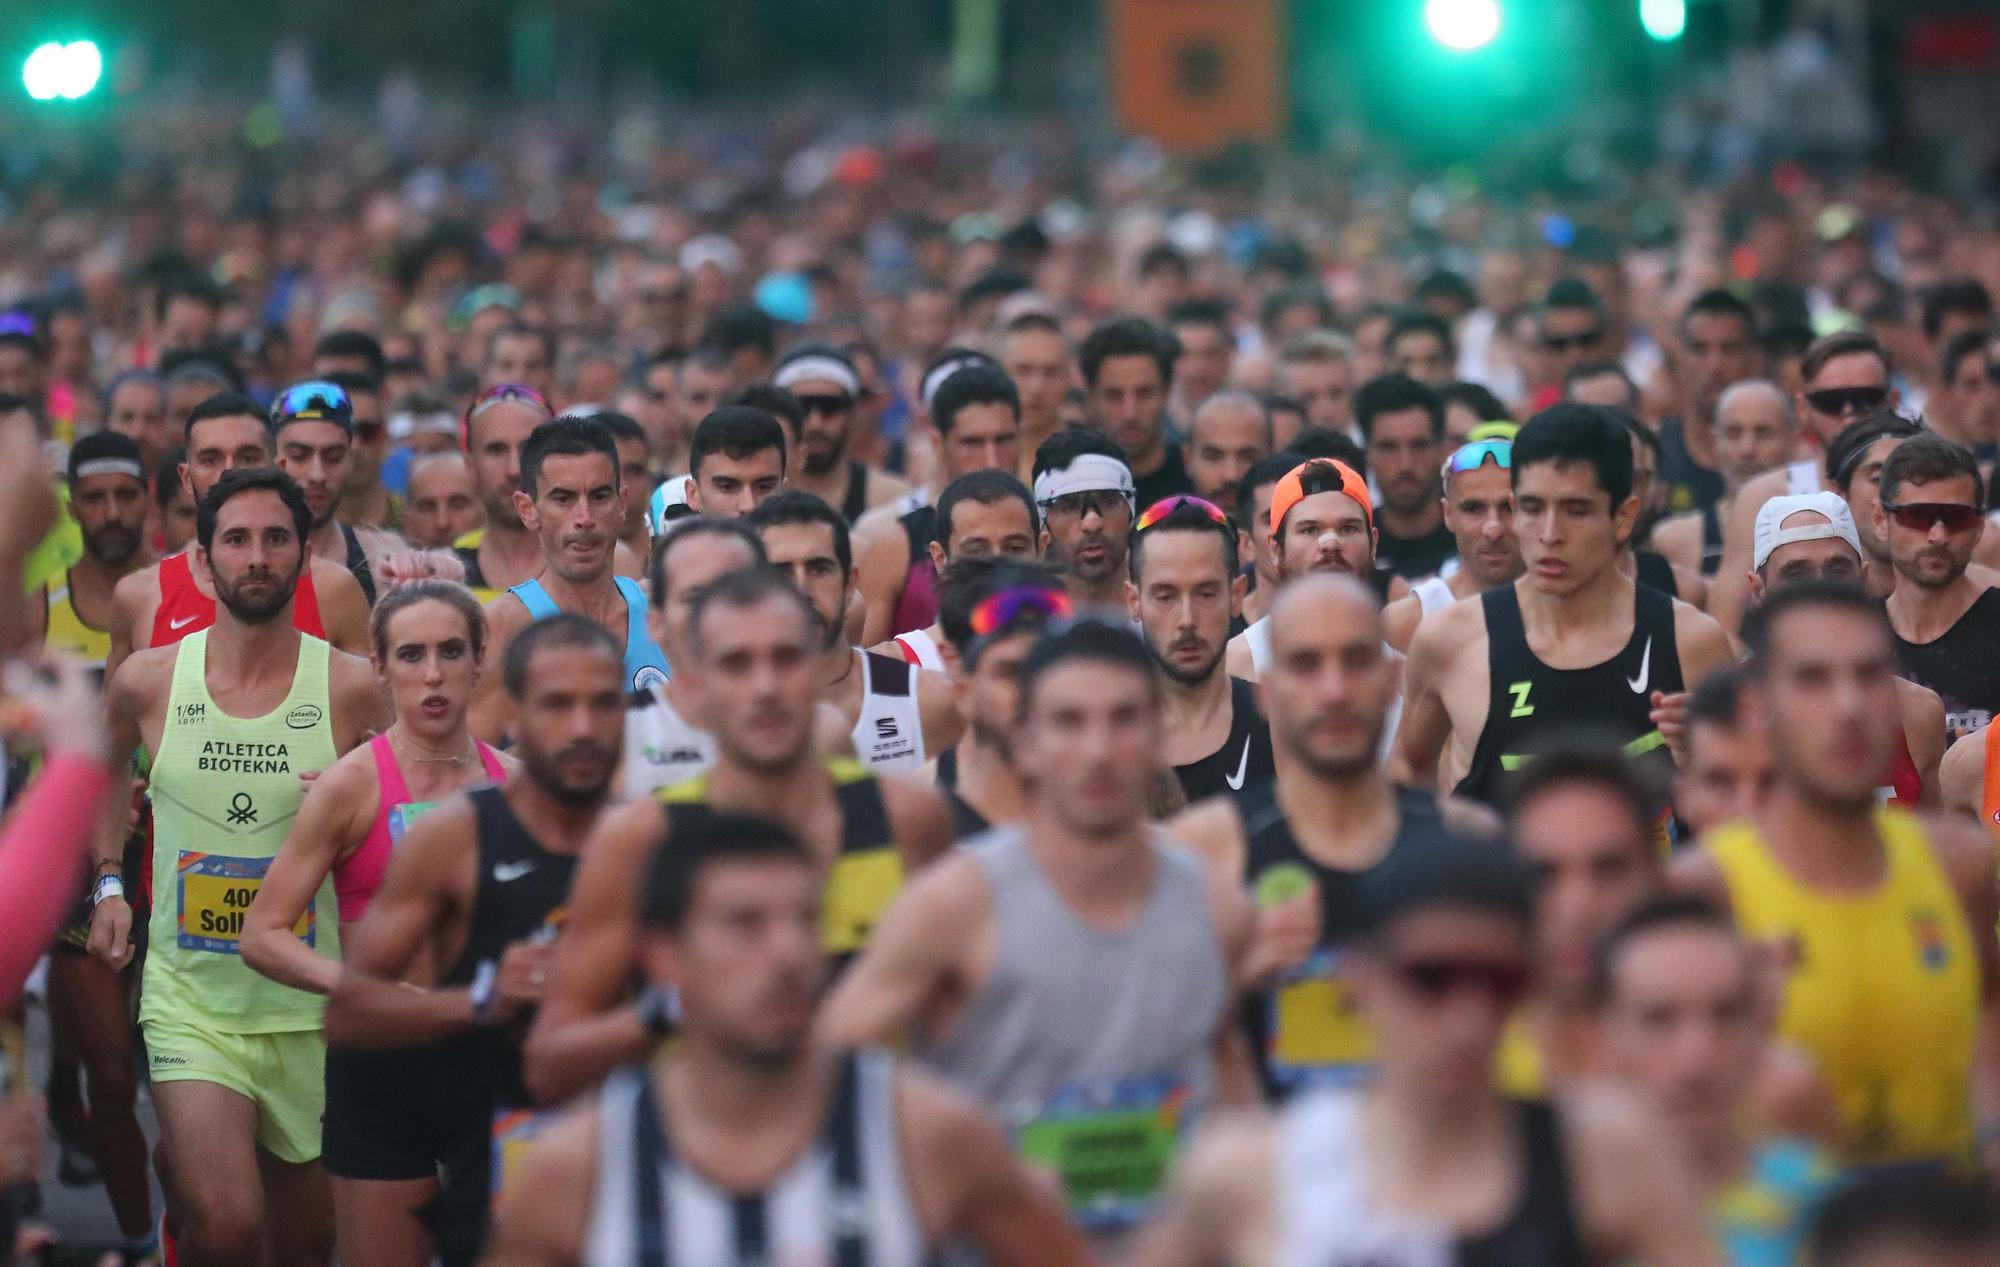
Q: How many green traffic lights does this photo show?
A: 3